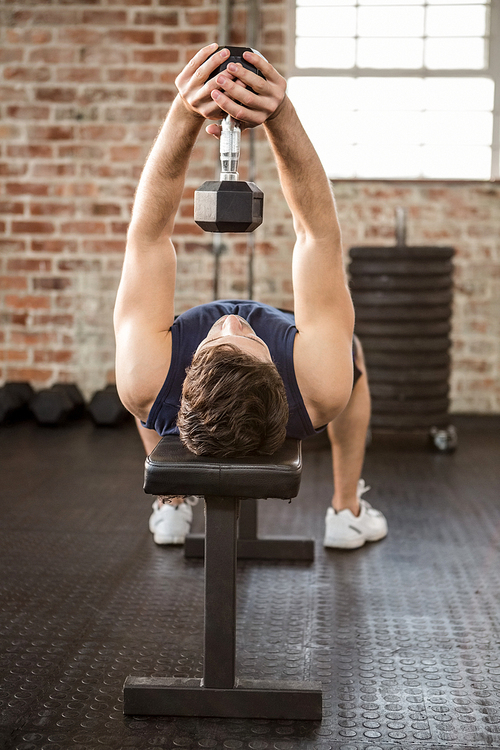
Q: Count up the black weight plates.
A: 12